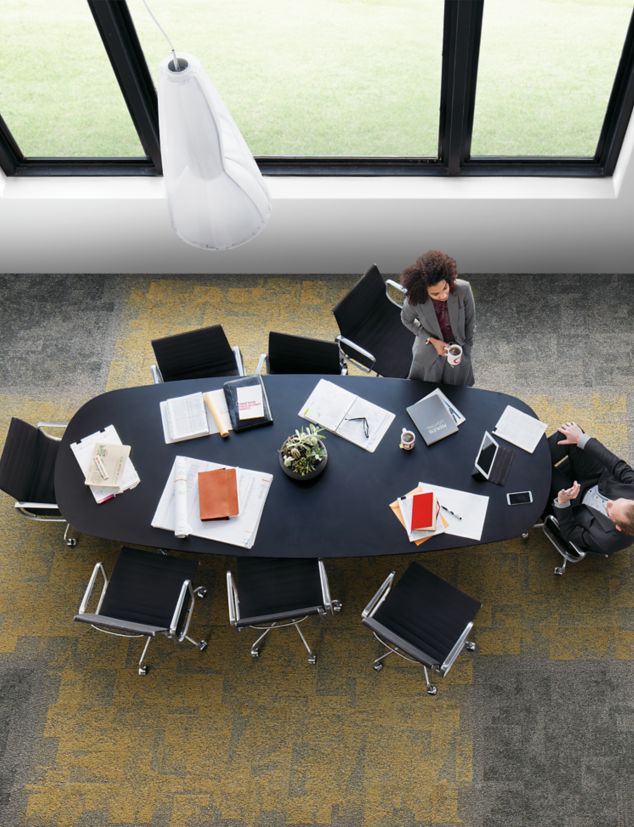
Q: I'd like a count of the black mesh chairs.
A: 8